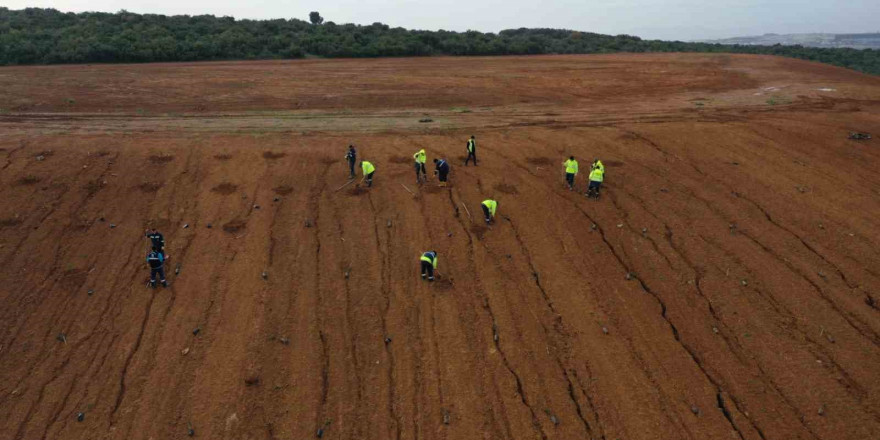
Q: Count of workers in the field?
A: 12